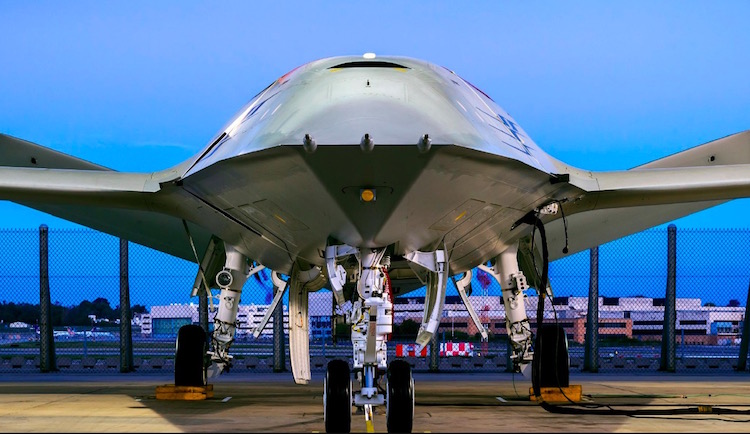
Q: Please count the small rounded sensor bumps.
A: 3